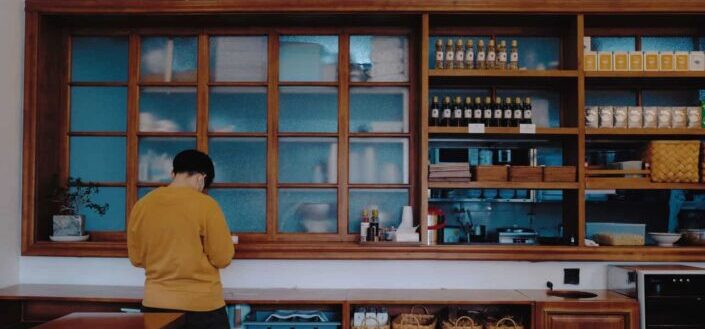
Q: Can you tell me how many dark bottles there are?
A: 10